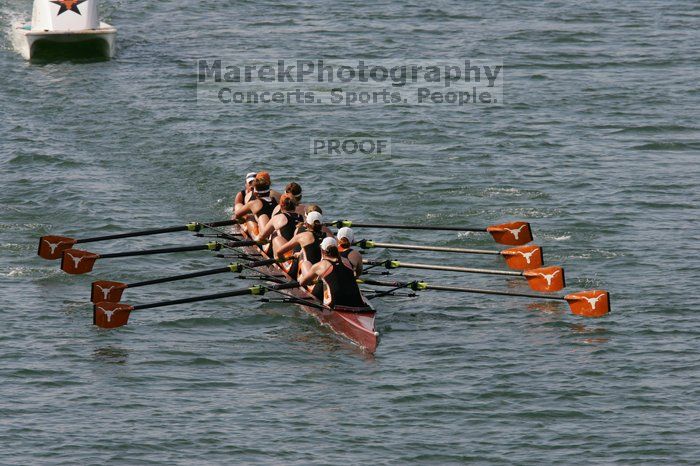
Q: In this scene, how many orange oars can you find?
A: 8